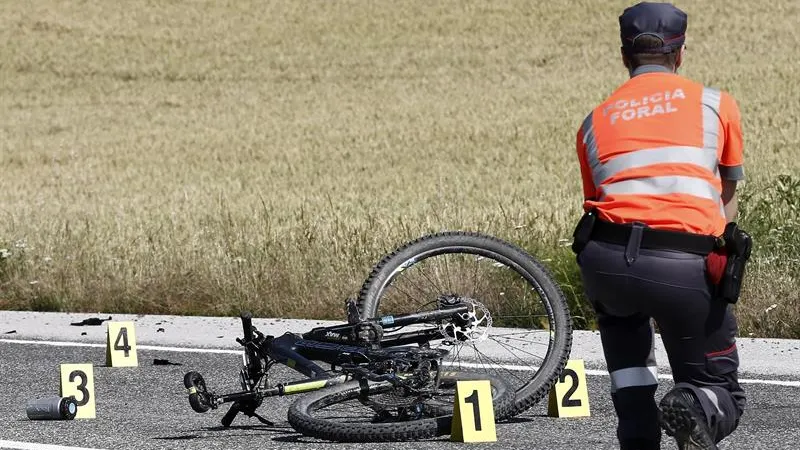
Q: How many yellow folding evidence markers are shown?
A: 4